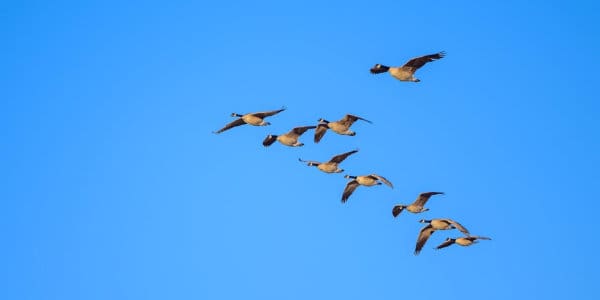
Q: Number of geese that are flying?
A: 9